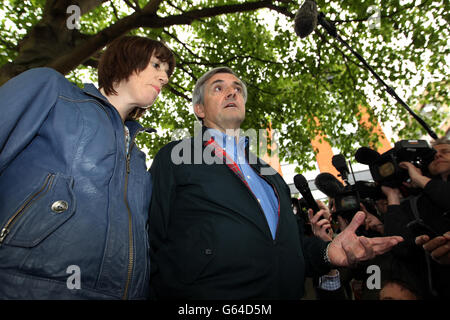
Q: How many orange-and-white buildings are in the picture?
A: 1